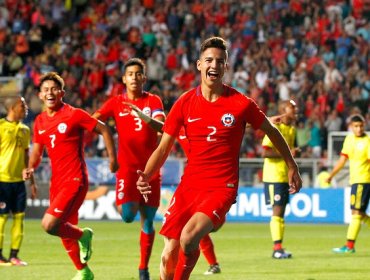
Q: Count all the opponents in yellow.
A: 3